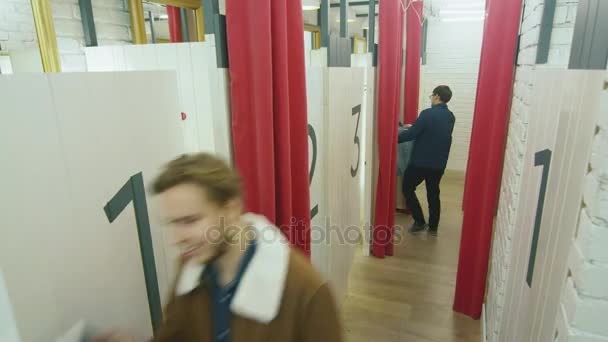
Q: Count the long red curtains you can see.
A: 4